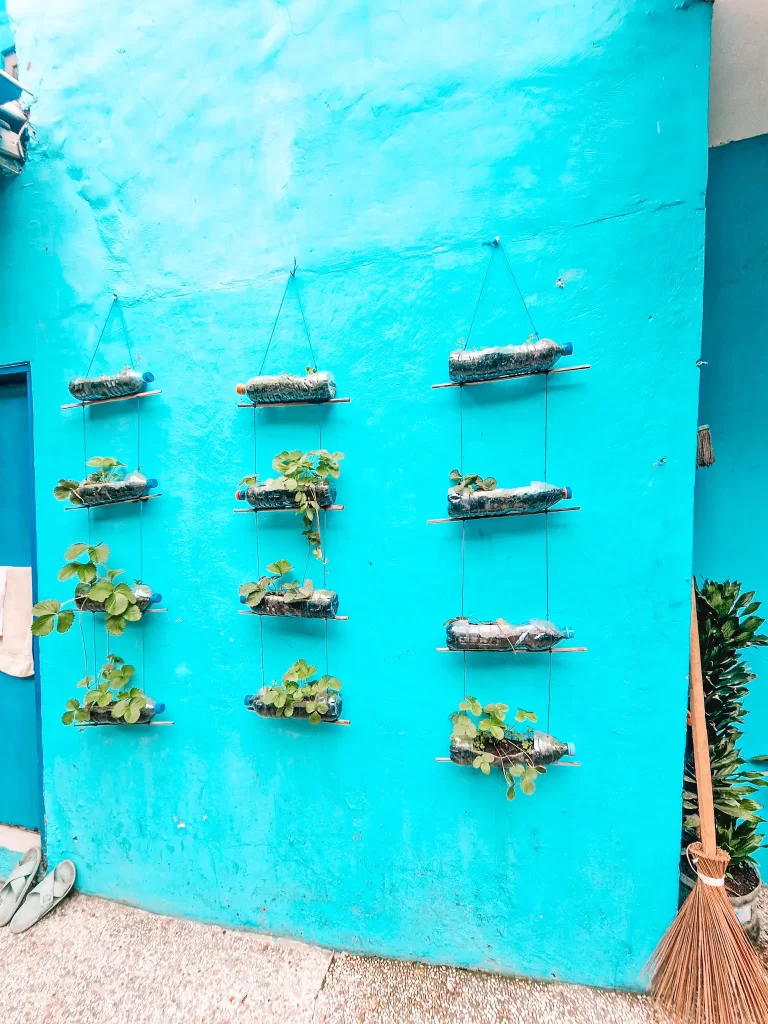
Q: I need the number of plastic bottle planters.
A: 12